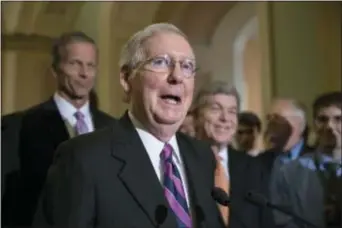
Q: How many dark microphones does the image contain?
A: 3